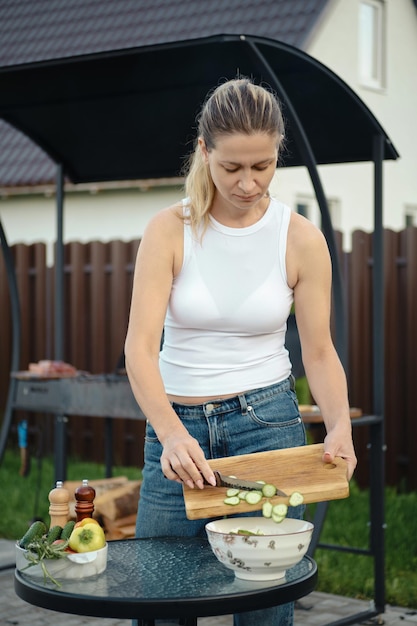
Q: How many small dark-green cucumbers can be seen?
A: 3